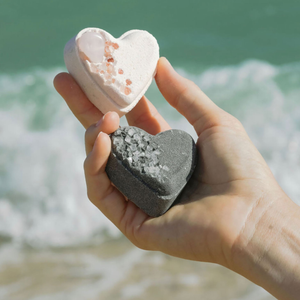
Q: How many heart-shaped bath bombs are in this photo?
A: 2